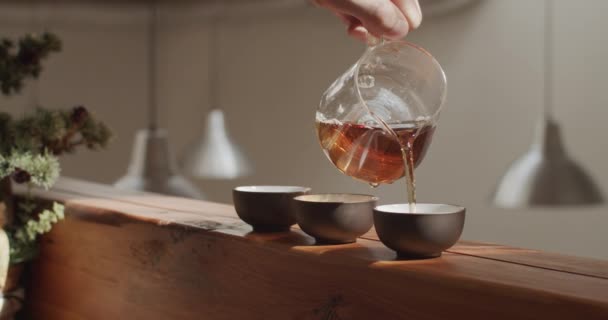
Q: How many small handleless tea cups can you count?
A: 3